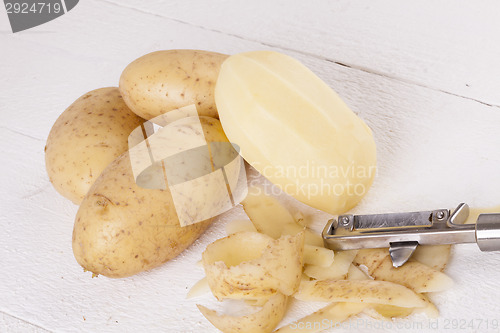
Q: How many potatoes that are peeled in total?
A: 1